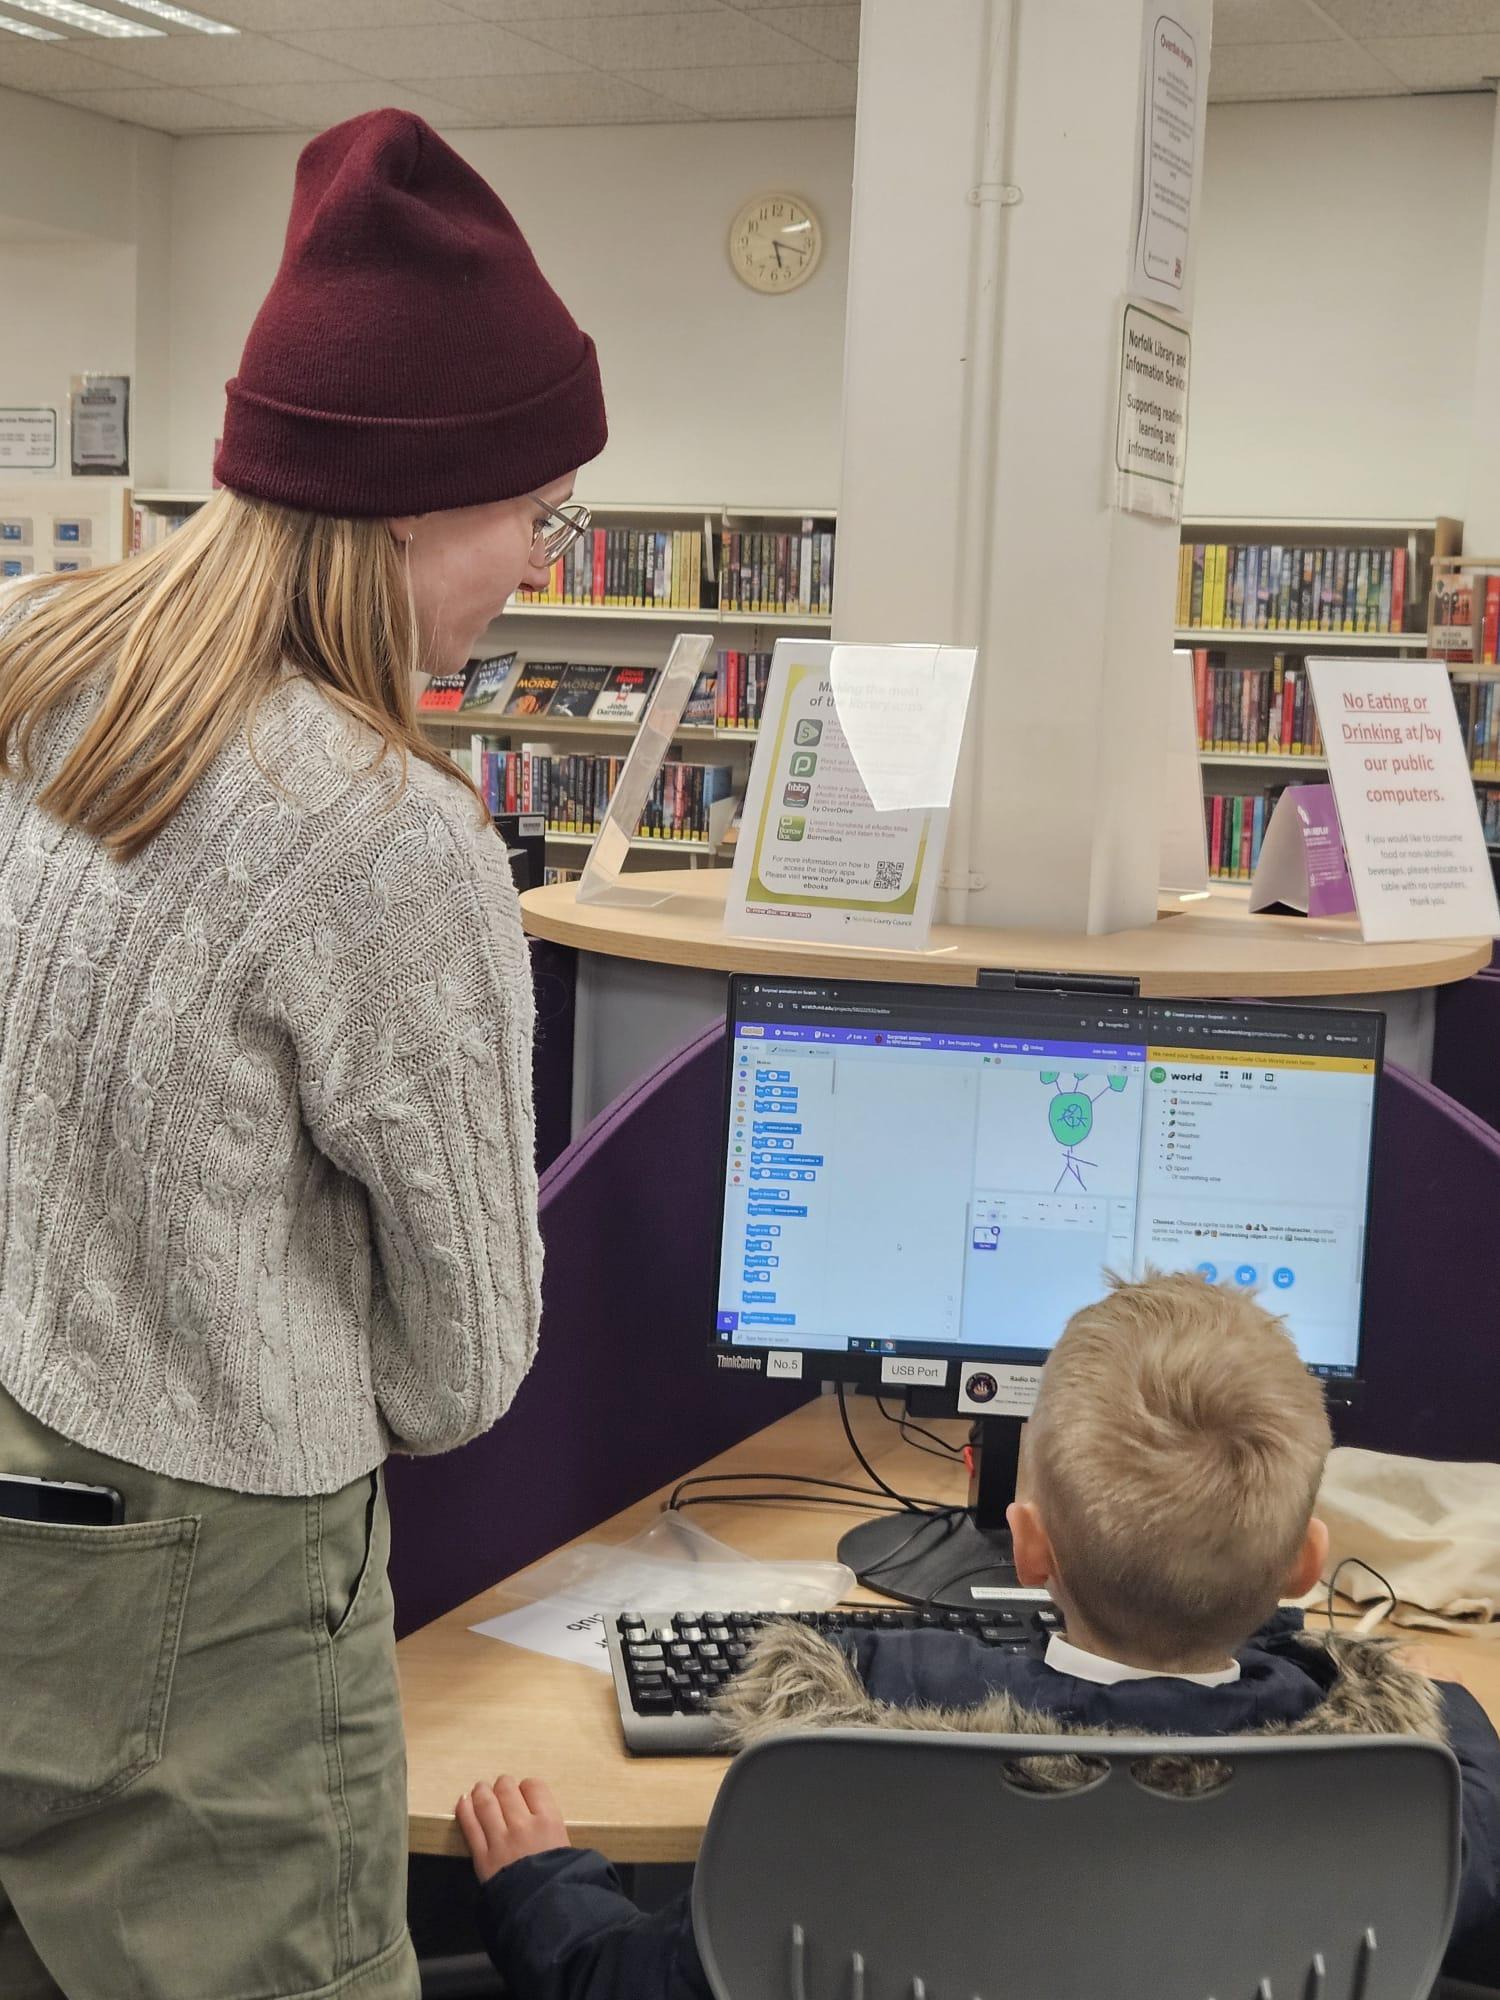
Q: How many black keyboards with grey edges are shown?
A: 1